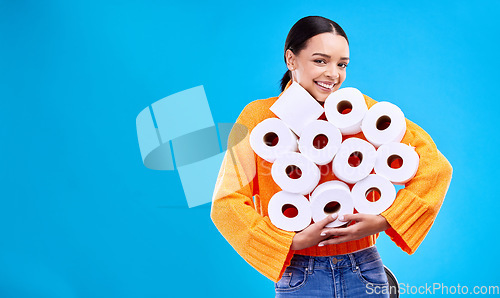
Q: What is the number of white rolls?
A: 11